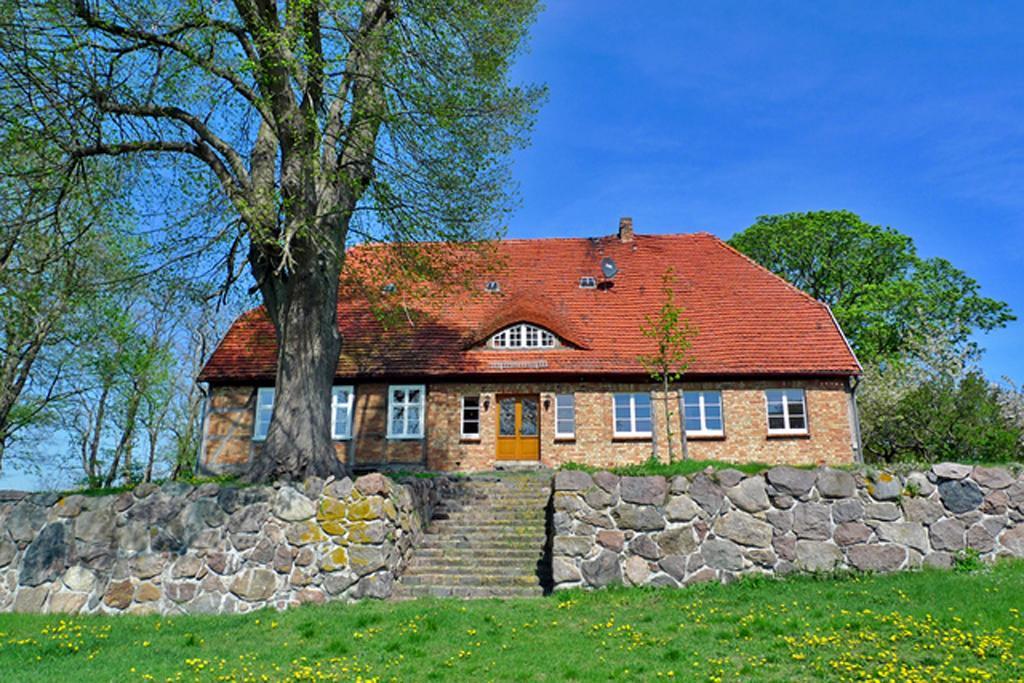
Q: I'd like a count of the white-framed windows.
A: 9